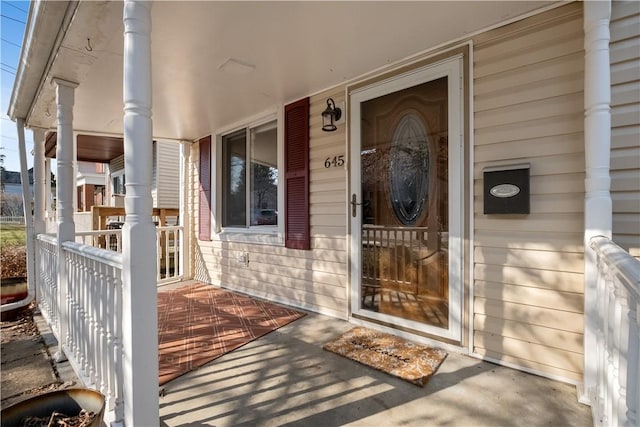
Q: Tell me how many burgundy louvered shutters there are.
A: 2